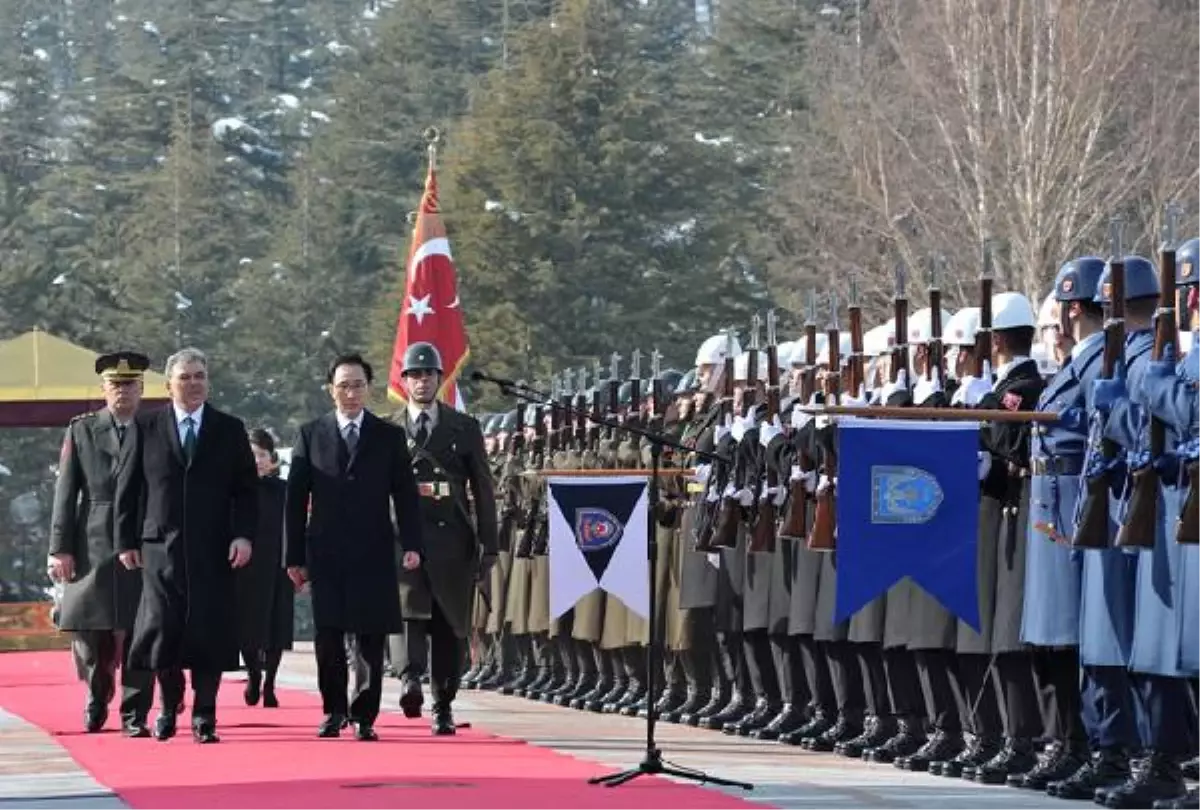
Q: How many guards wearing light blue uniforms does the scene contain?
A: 3